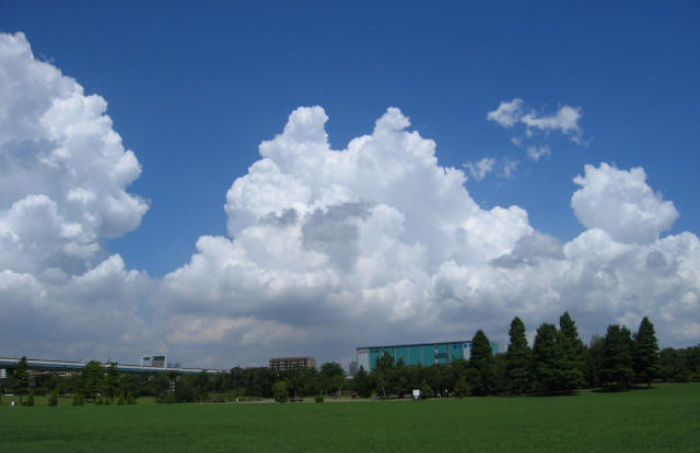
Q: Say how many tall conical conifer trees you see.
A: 6